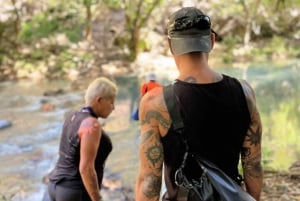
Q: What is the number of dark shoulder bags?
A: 1